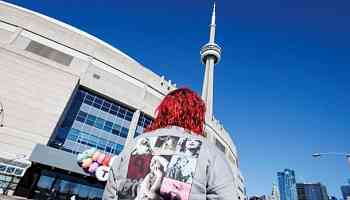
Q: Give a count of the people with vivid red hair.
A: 1